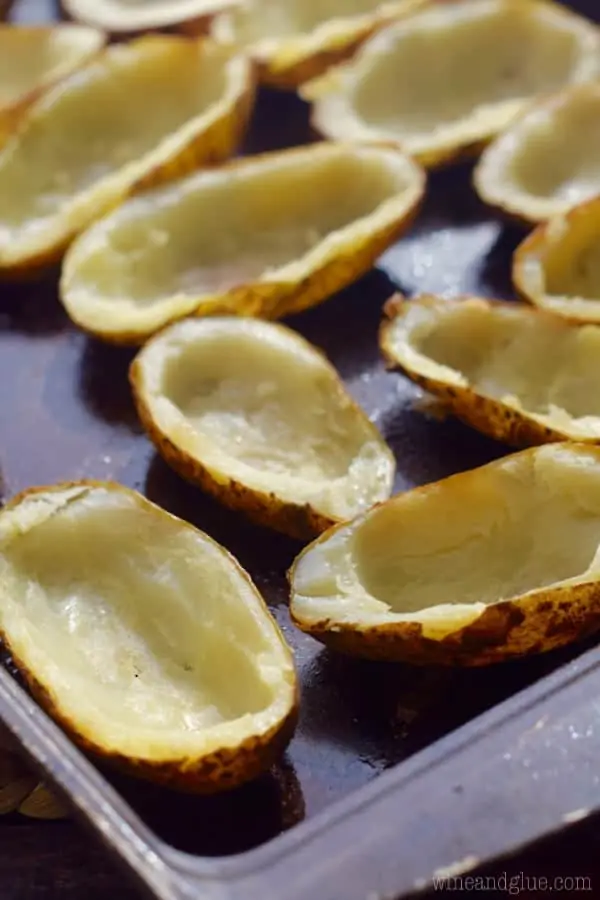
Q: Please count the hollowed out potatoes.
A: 12